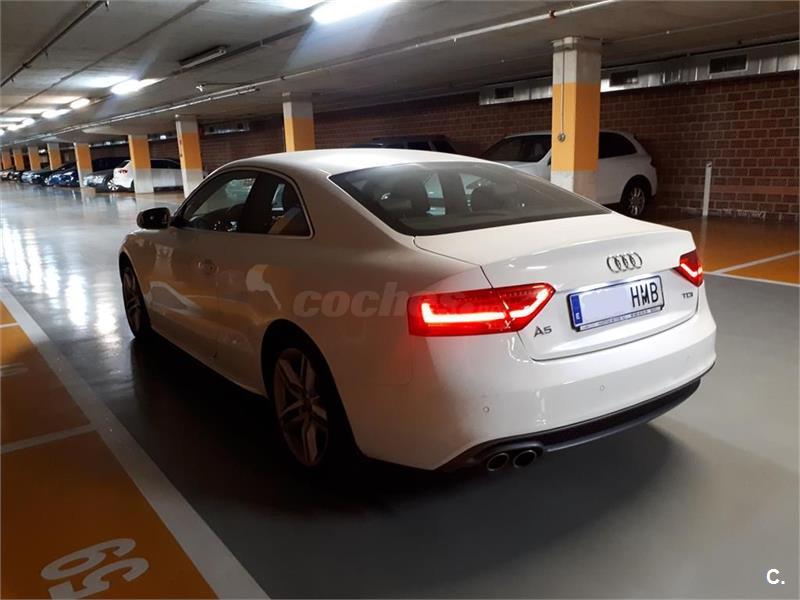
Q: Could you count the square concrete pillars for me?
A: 9